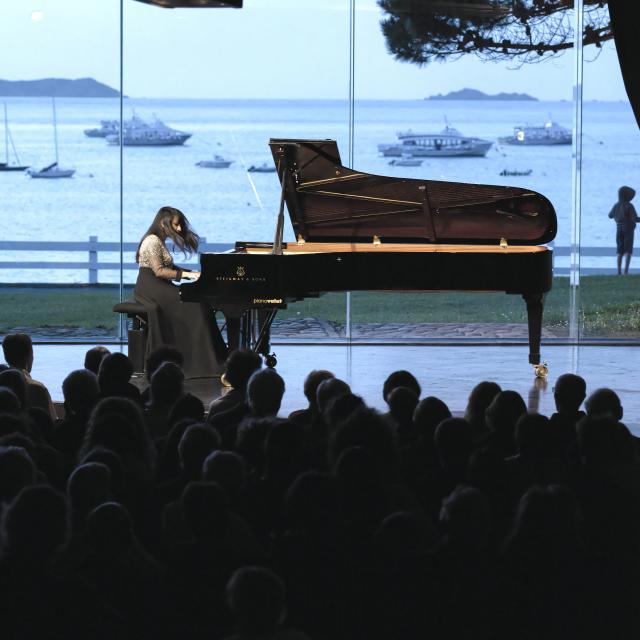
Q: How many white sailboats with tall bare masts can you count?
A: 2